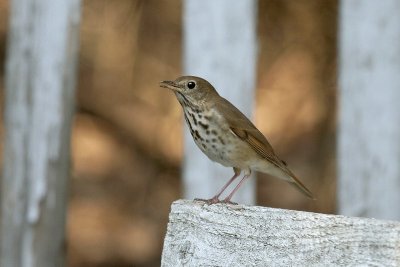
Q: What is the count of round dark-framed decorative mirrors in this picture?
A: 0